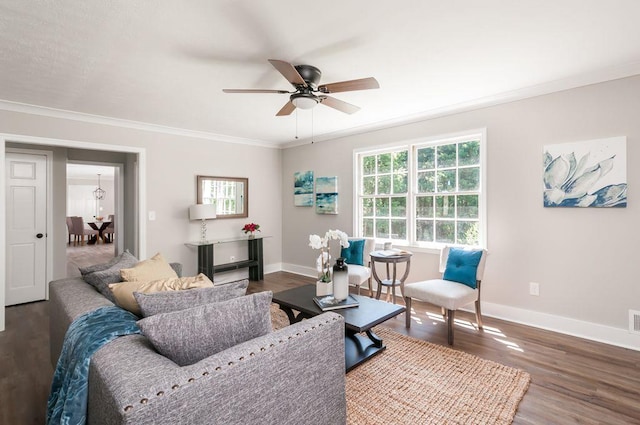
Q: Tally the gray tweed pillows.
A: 4